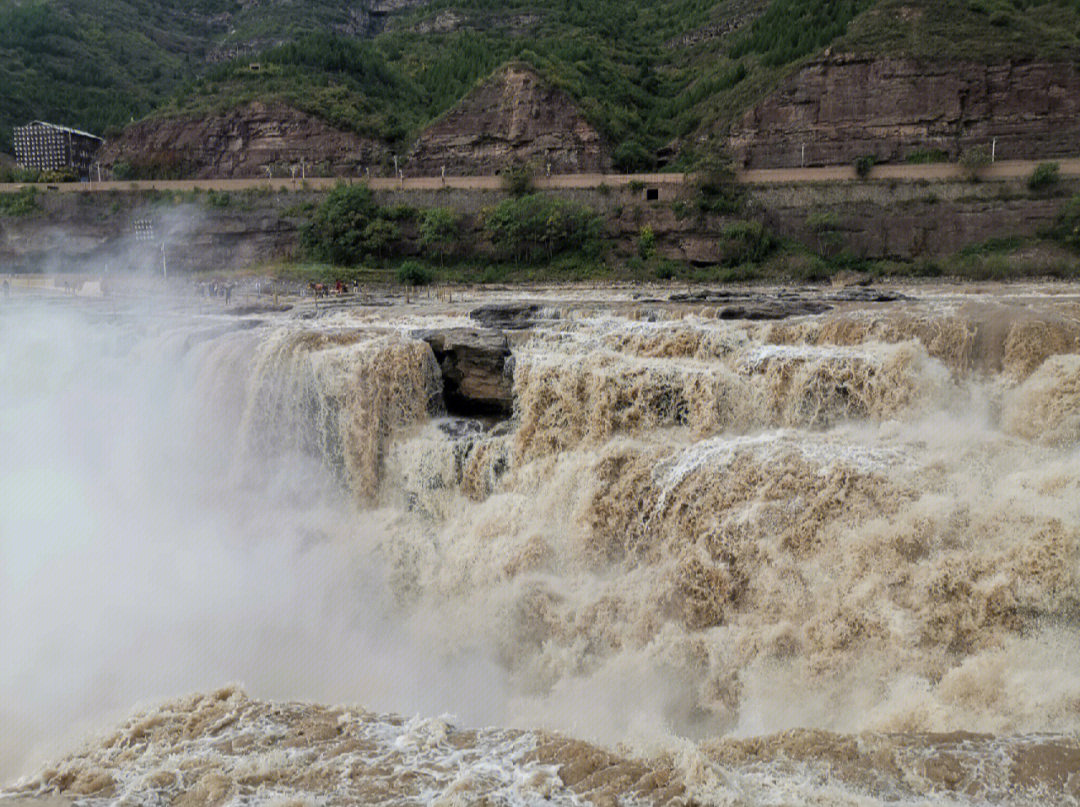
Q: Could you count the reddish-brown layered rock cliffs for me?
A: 3